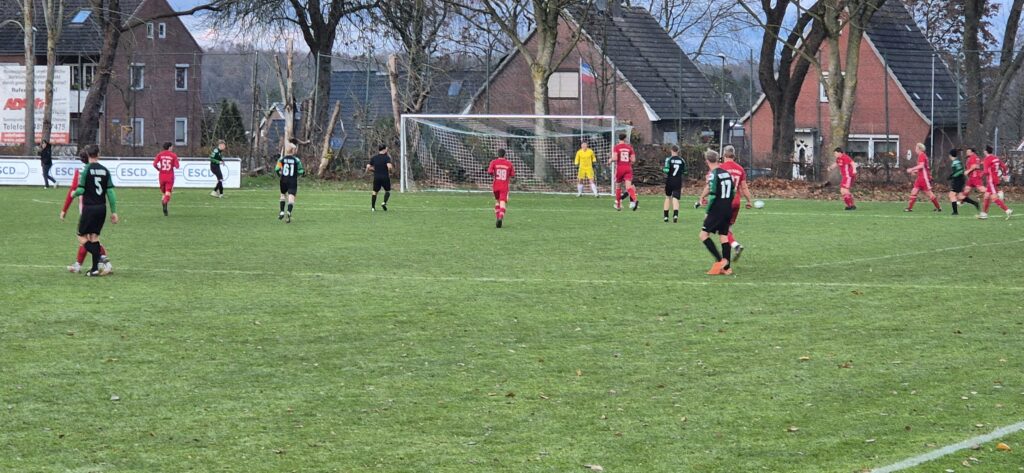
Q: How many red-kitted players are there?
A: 9